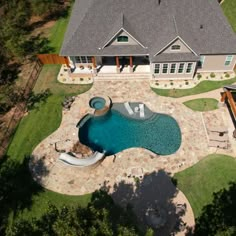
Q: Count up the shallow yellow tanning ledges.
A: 0